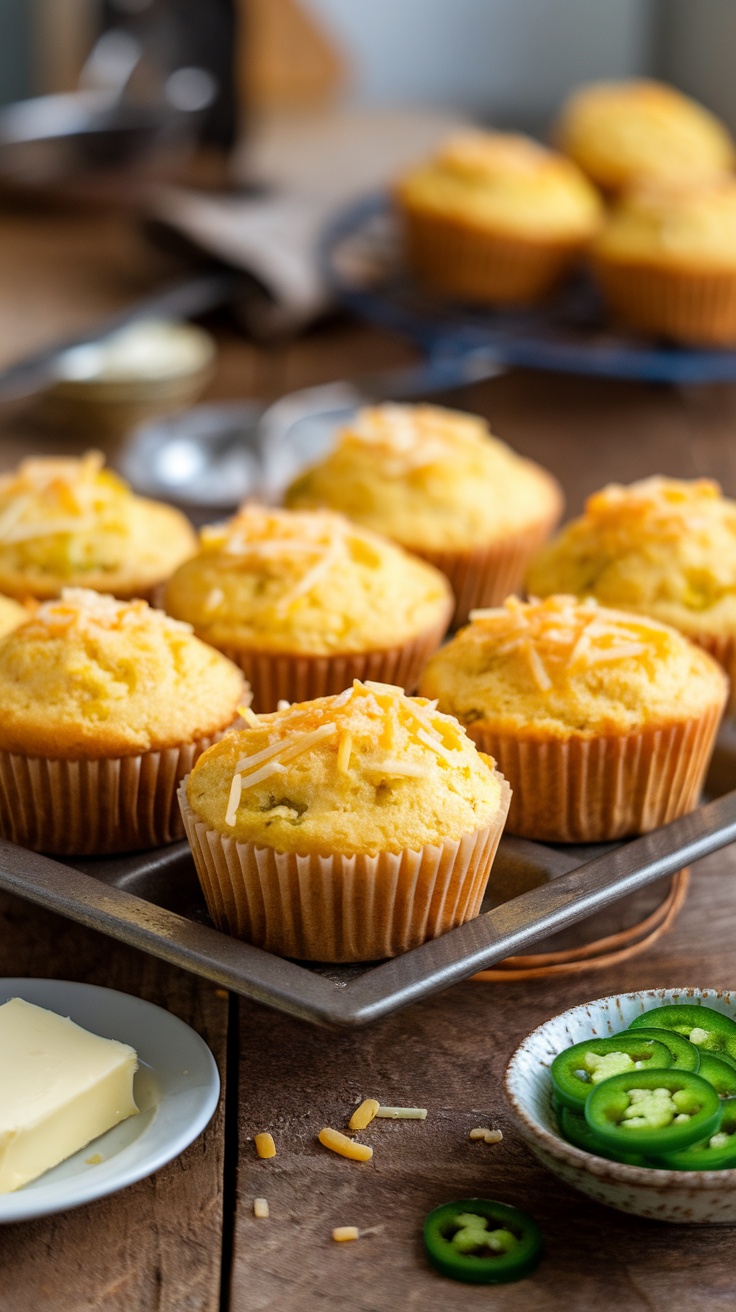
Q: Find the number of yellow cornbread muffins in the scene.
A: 11